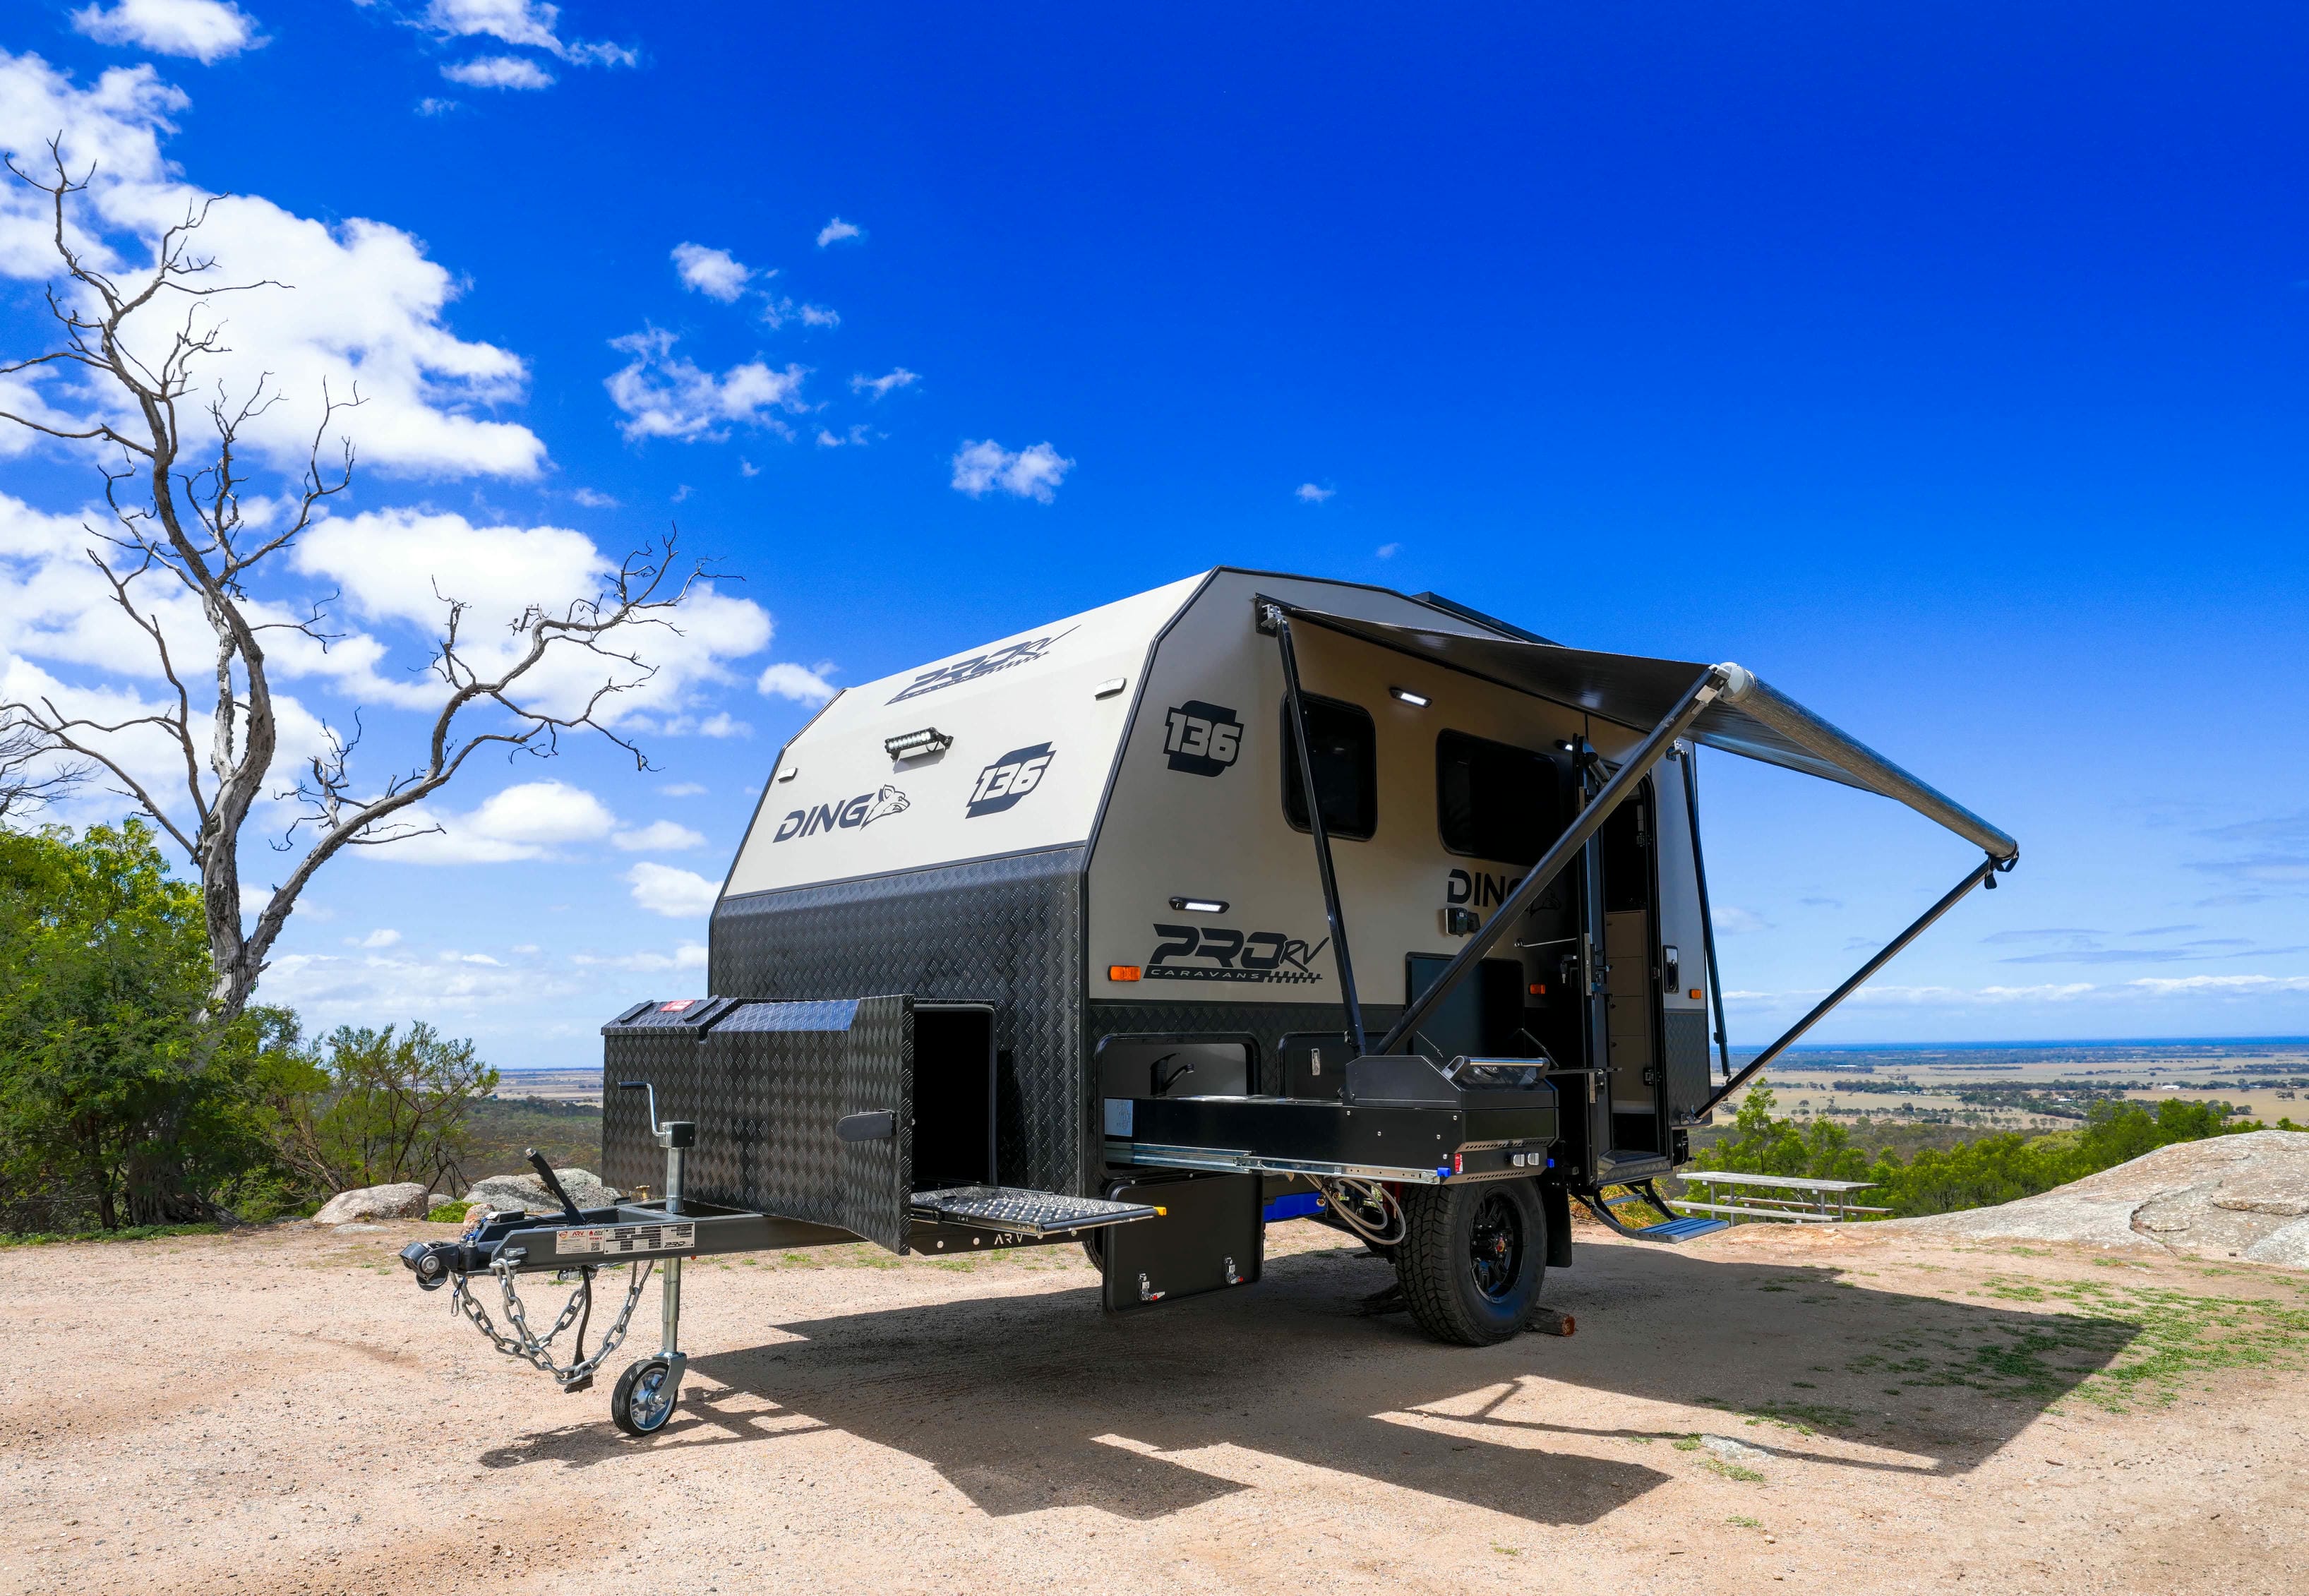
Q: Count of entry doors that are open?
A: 1